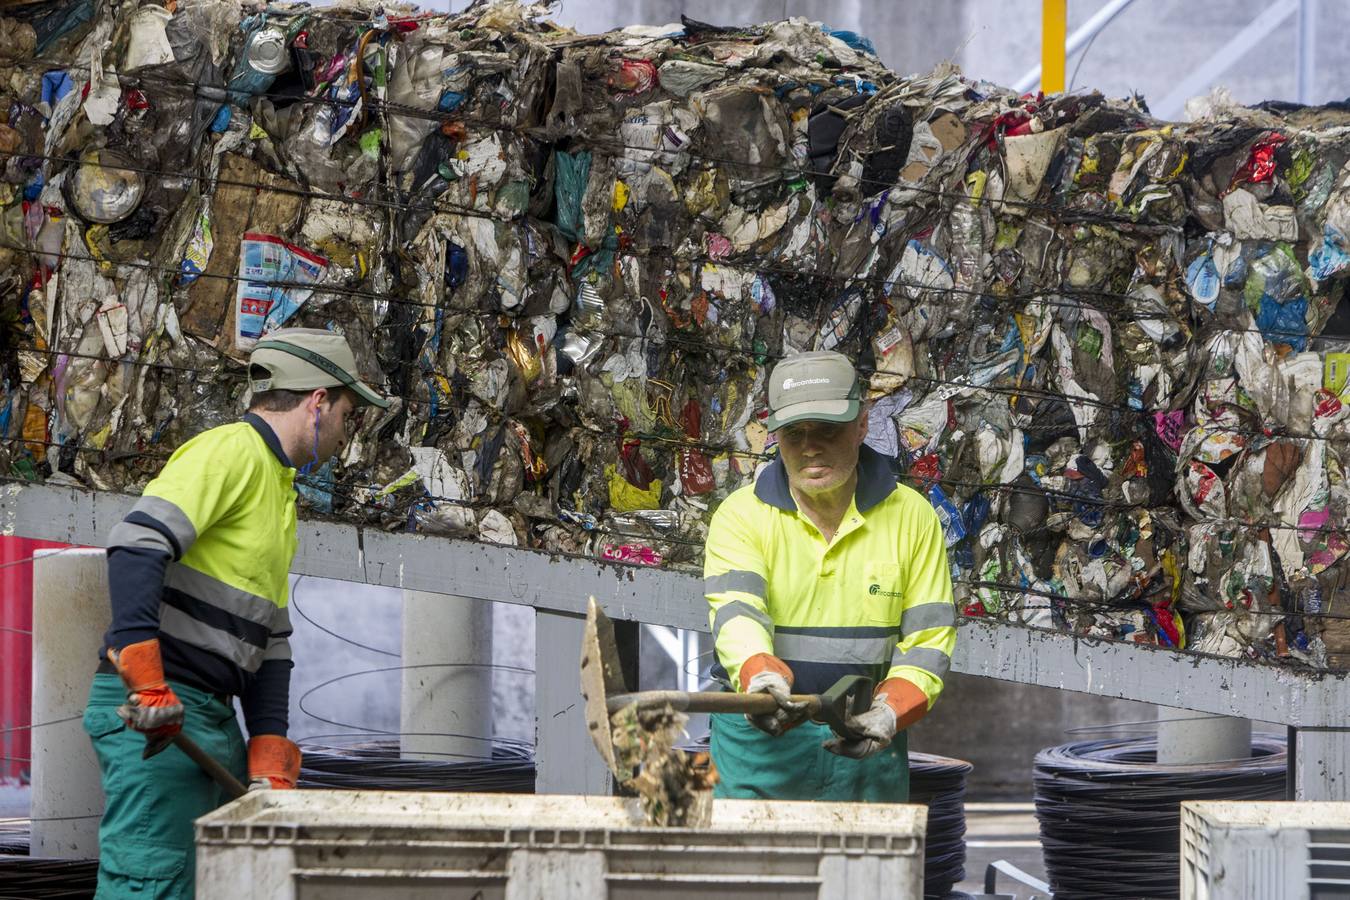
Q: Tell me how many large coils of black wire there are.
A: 4